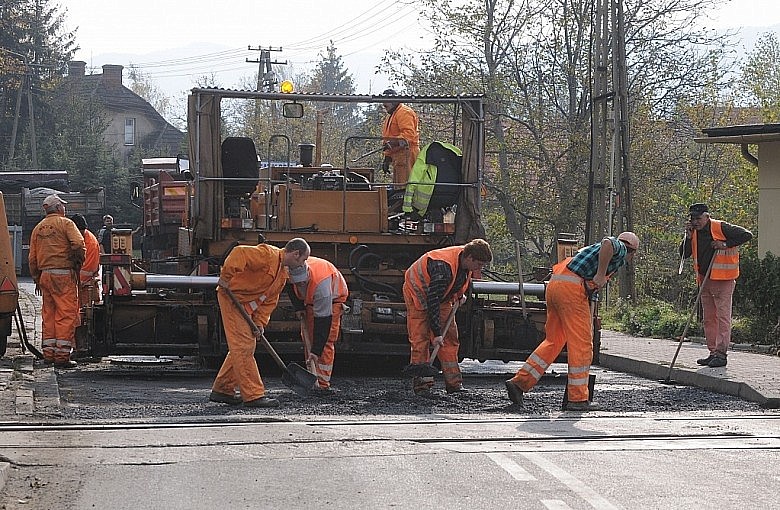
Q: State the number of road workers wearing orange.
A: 8